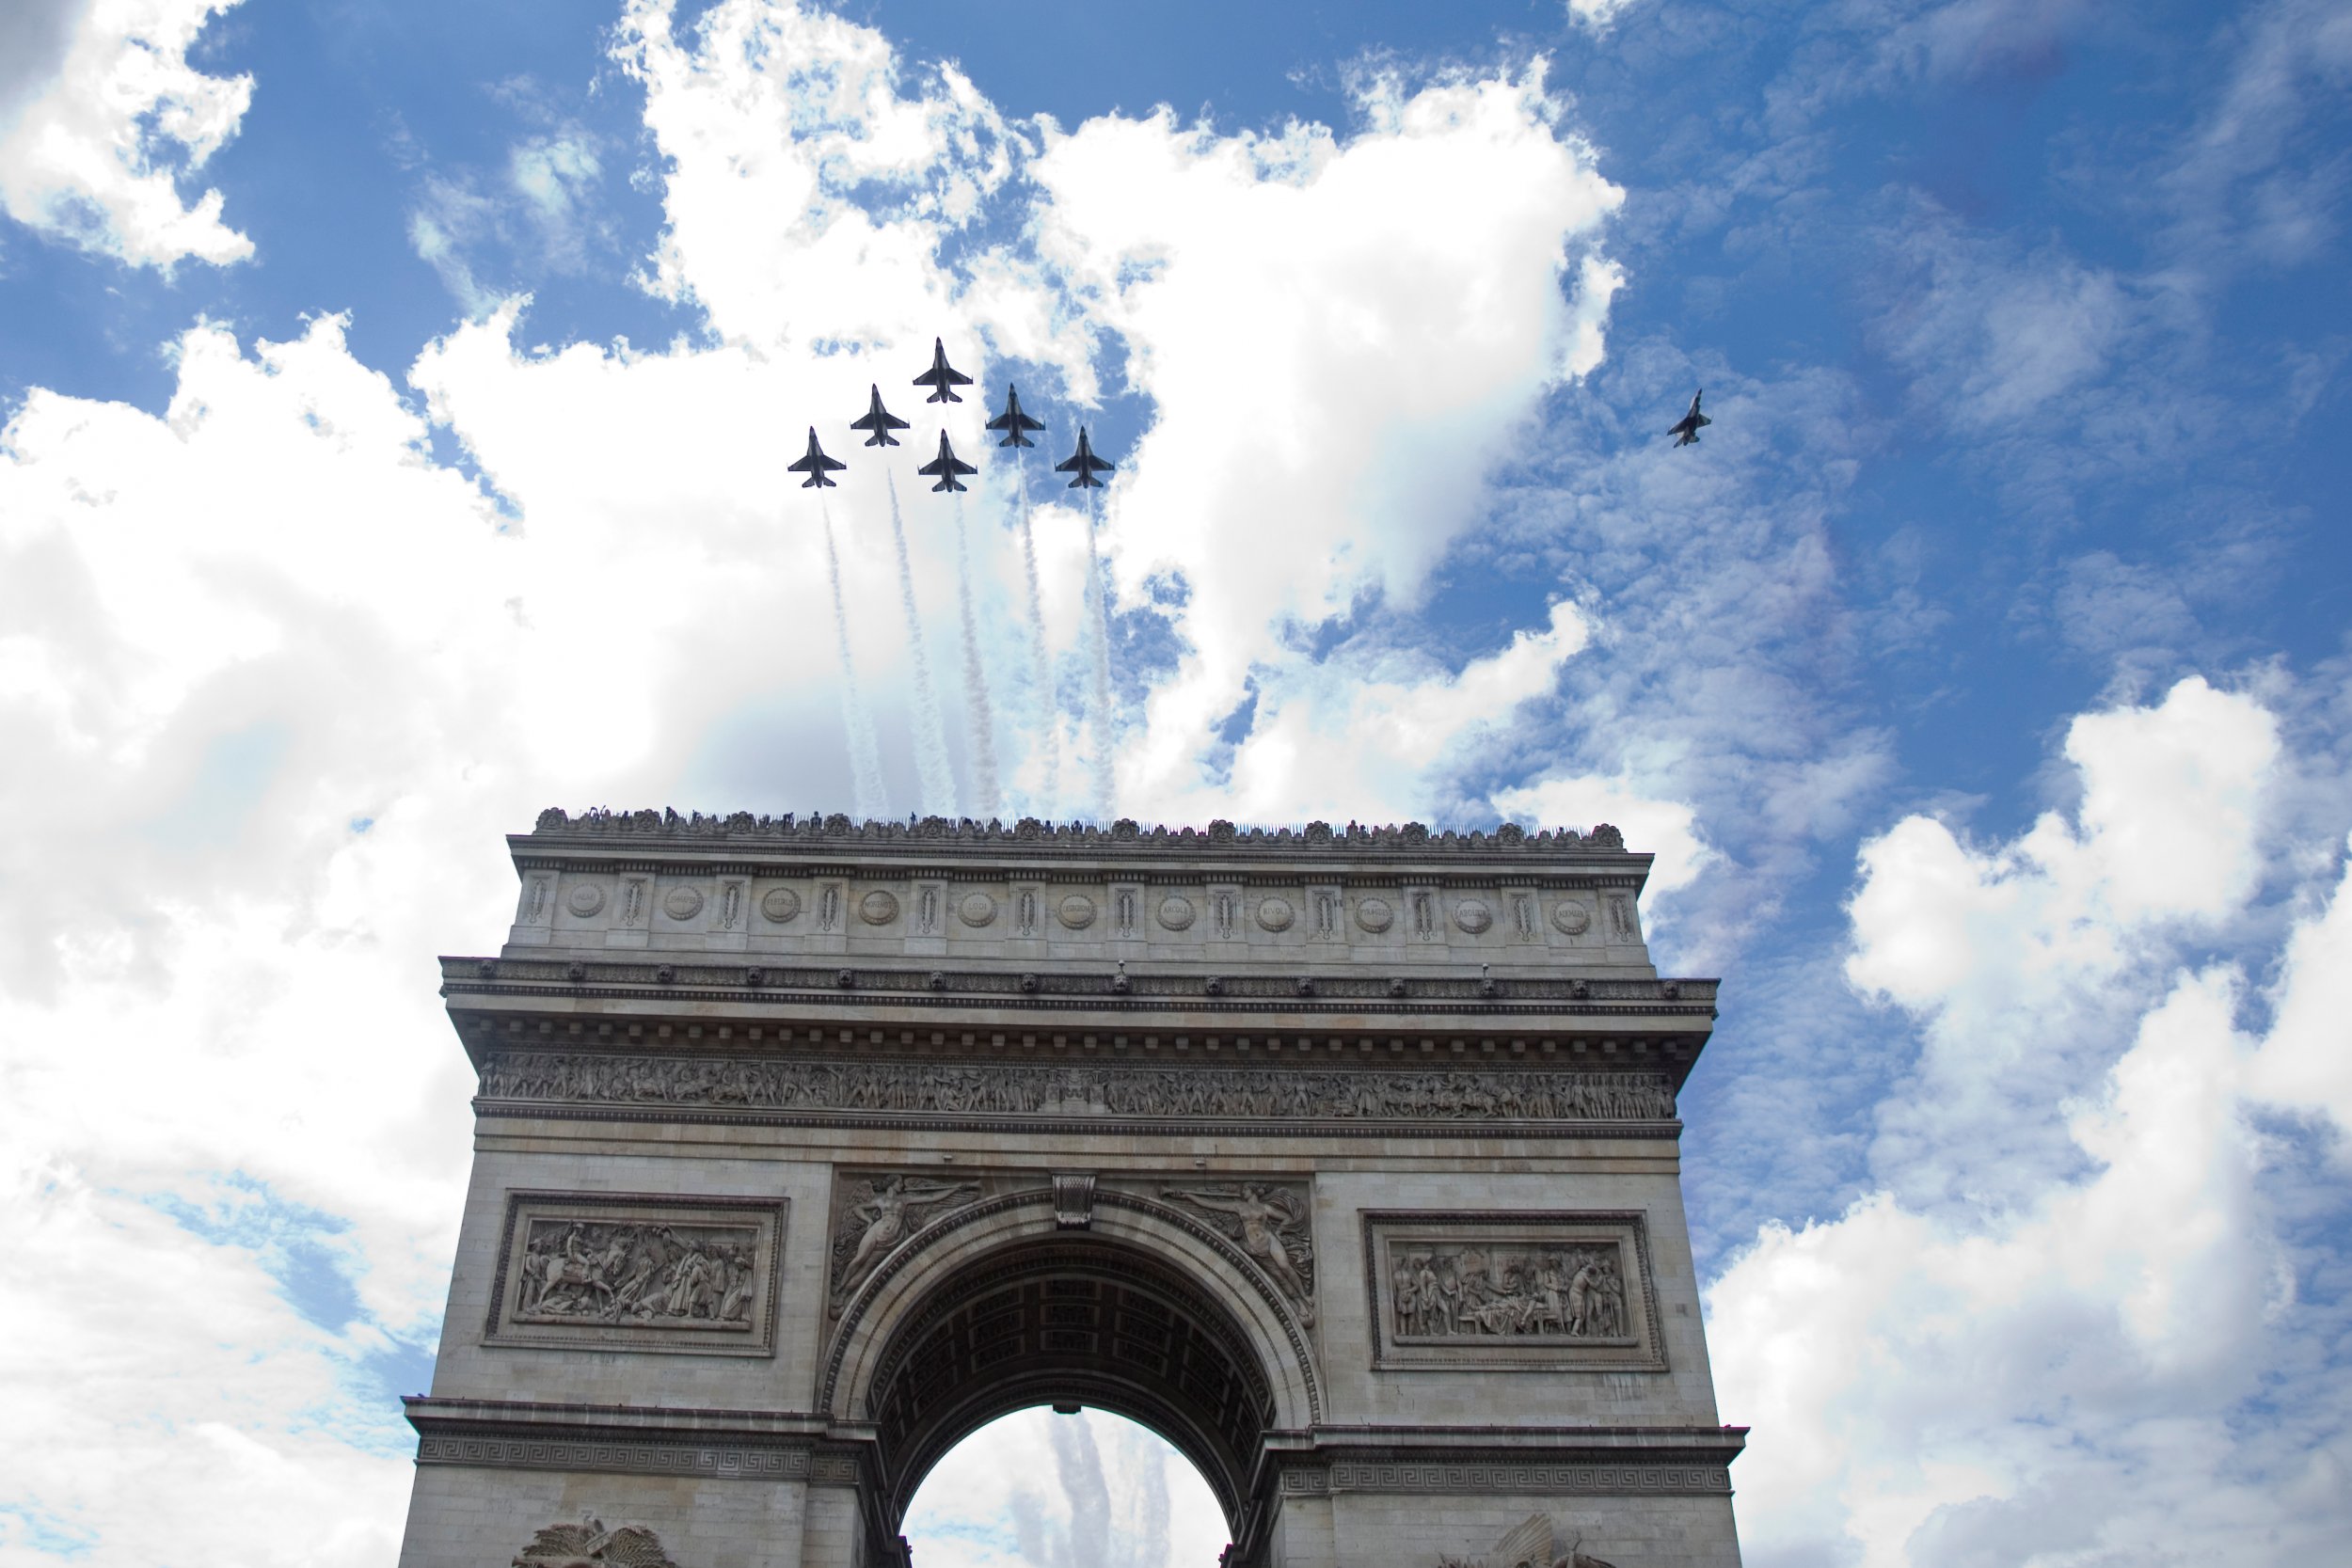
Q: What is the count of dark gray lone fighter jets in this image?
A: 1